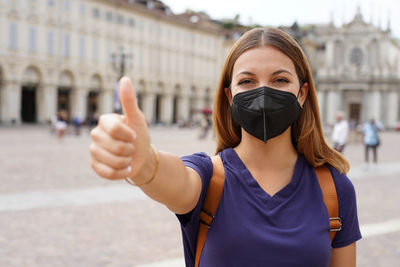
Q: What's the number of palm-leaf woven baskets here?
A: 0